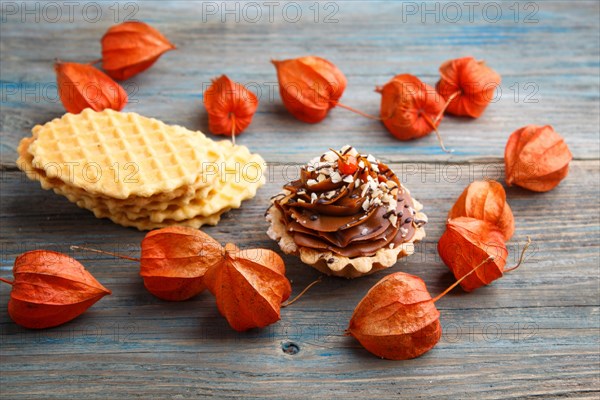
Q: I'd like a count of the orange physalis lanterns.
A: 13